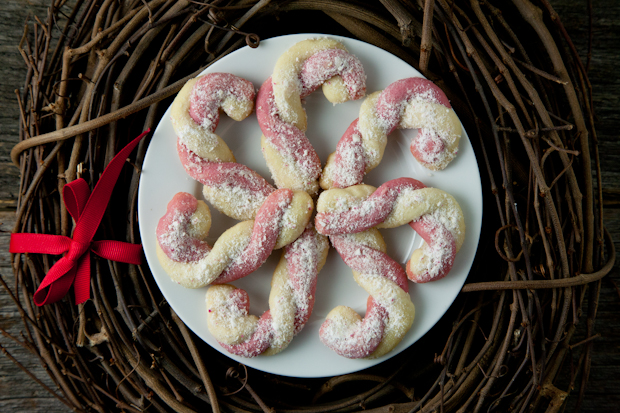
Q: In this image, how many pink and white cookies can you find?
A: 7